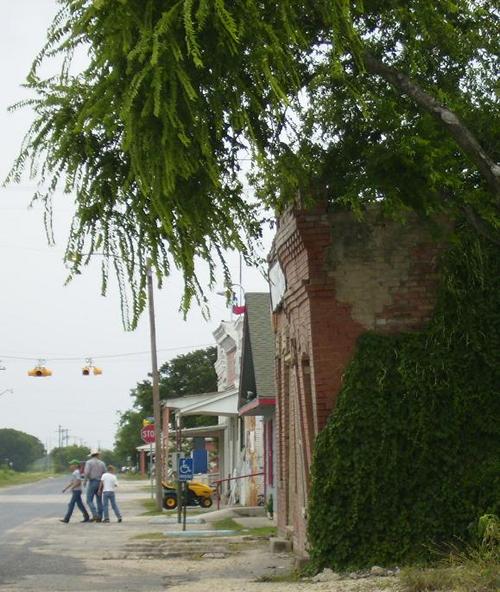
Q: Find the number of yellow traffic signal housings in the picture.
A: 2